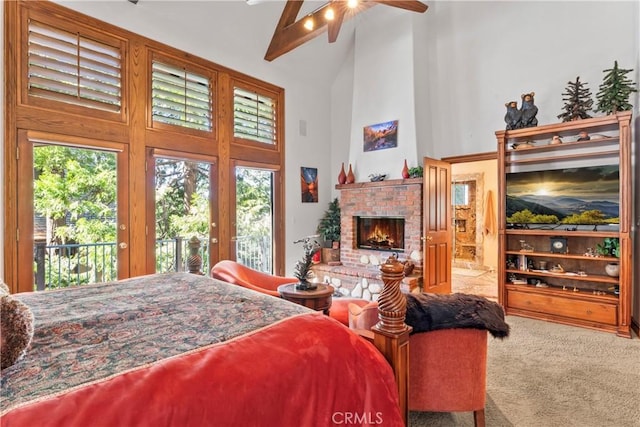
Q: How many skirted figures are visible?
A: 0